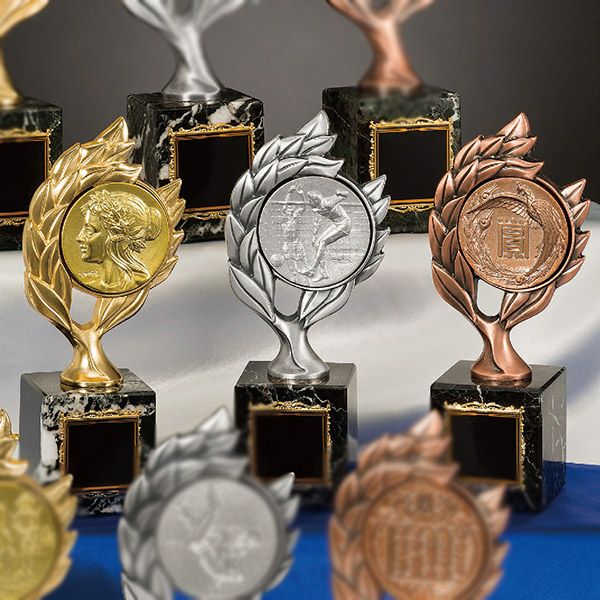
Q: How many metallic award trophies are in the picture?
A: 9